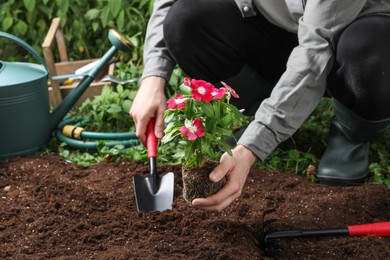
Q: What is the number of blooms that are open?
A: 5